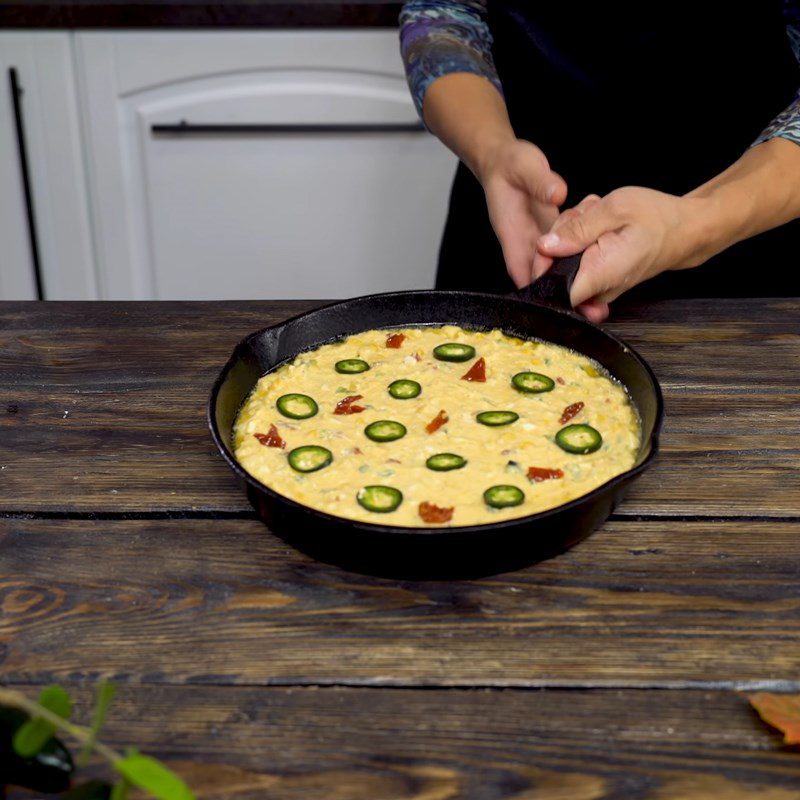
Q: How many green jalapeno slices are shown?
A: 12